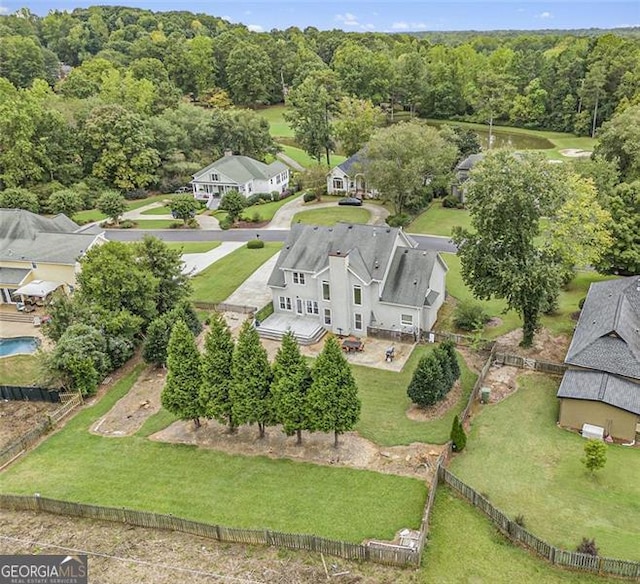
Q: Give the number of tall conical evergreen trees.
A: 5